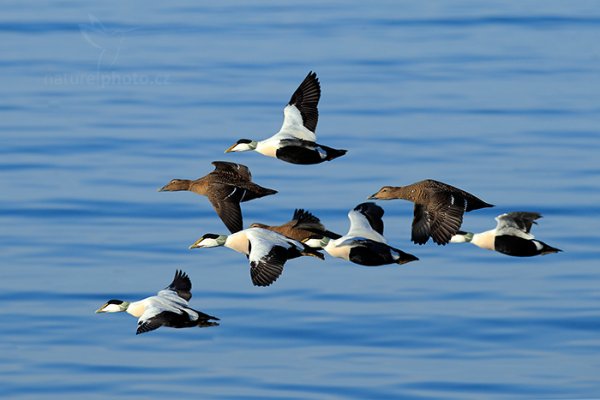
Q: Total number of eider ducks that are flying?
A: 8